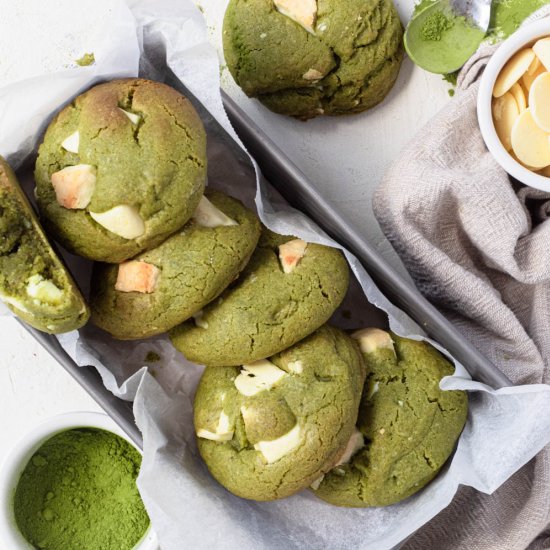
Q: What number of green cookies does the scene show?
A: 7